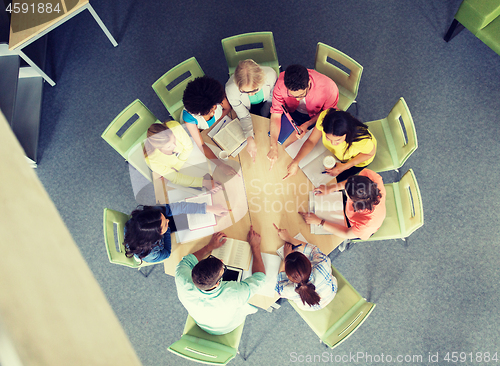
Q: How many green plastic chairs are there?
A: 9